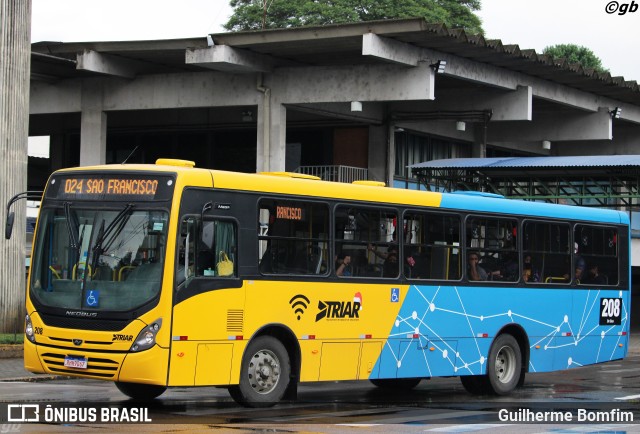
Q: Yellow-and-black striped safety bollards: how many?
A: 0